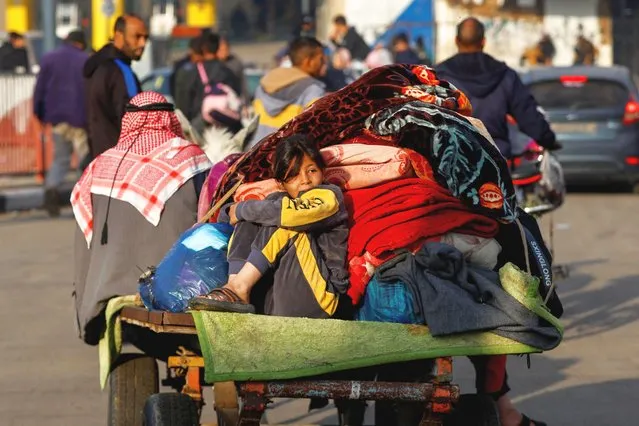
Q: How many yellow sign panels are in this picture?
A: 3